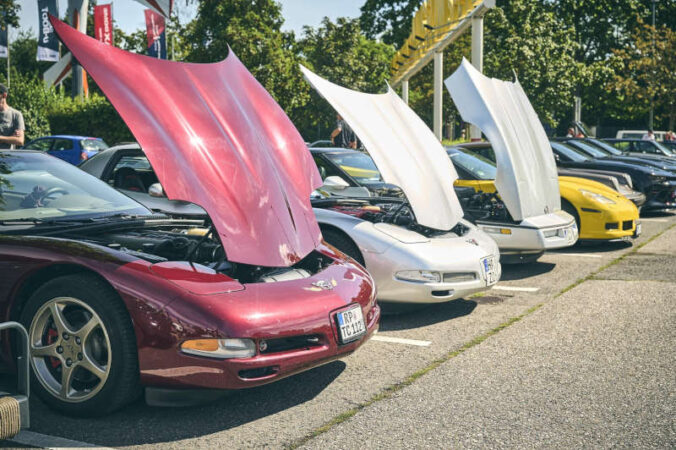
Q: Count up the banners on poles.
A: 4